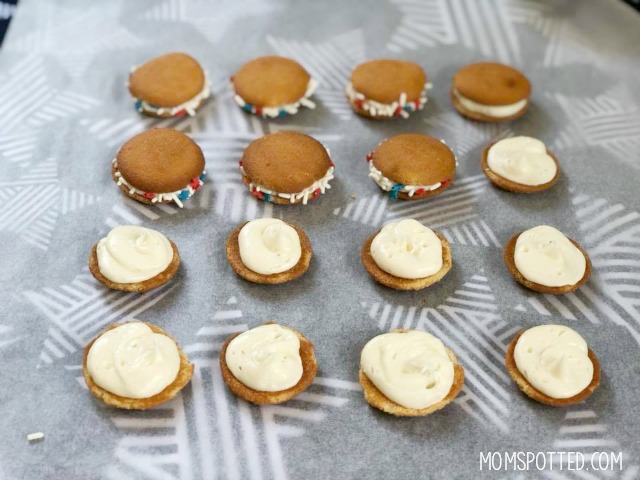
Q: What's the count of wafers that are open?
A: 9